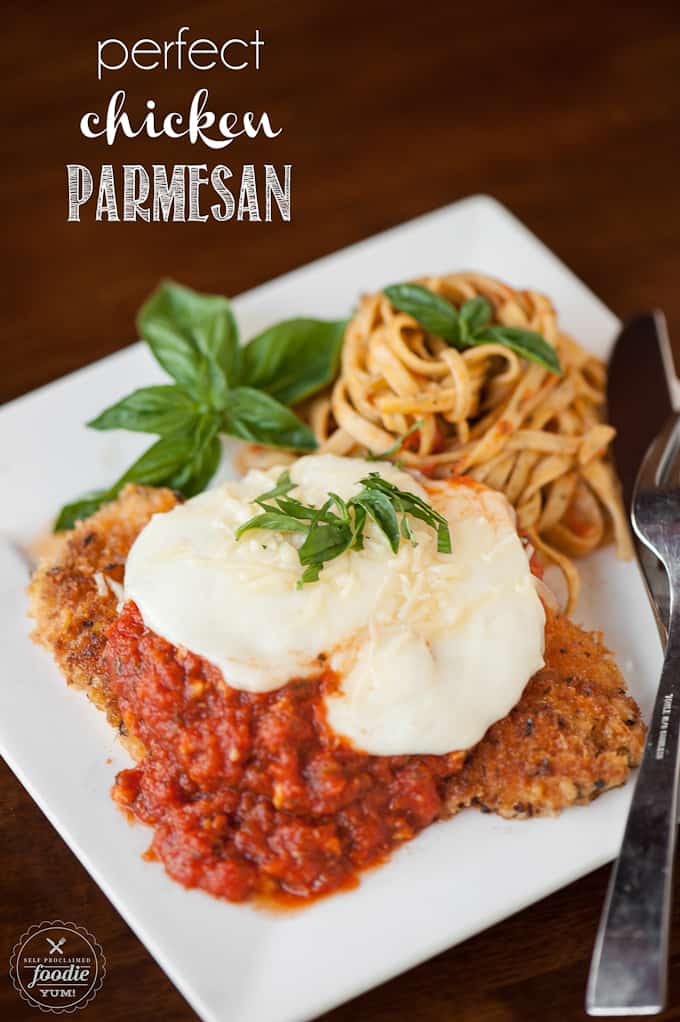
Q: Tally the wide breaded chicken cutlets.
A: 1